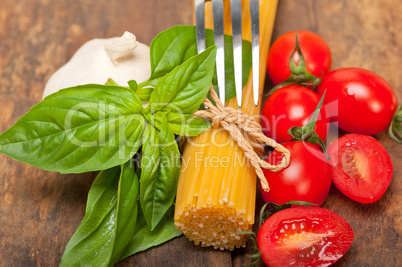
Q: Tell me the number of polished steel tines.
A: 4